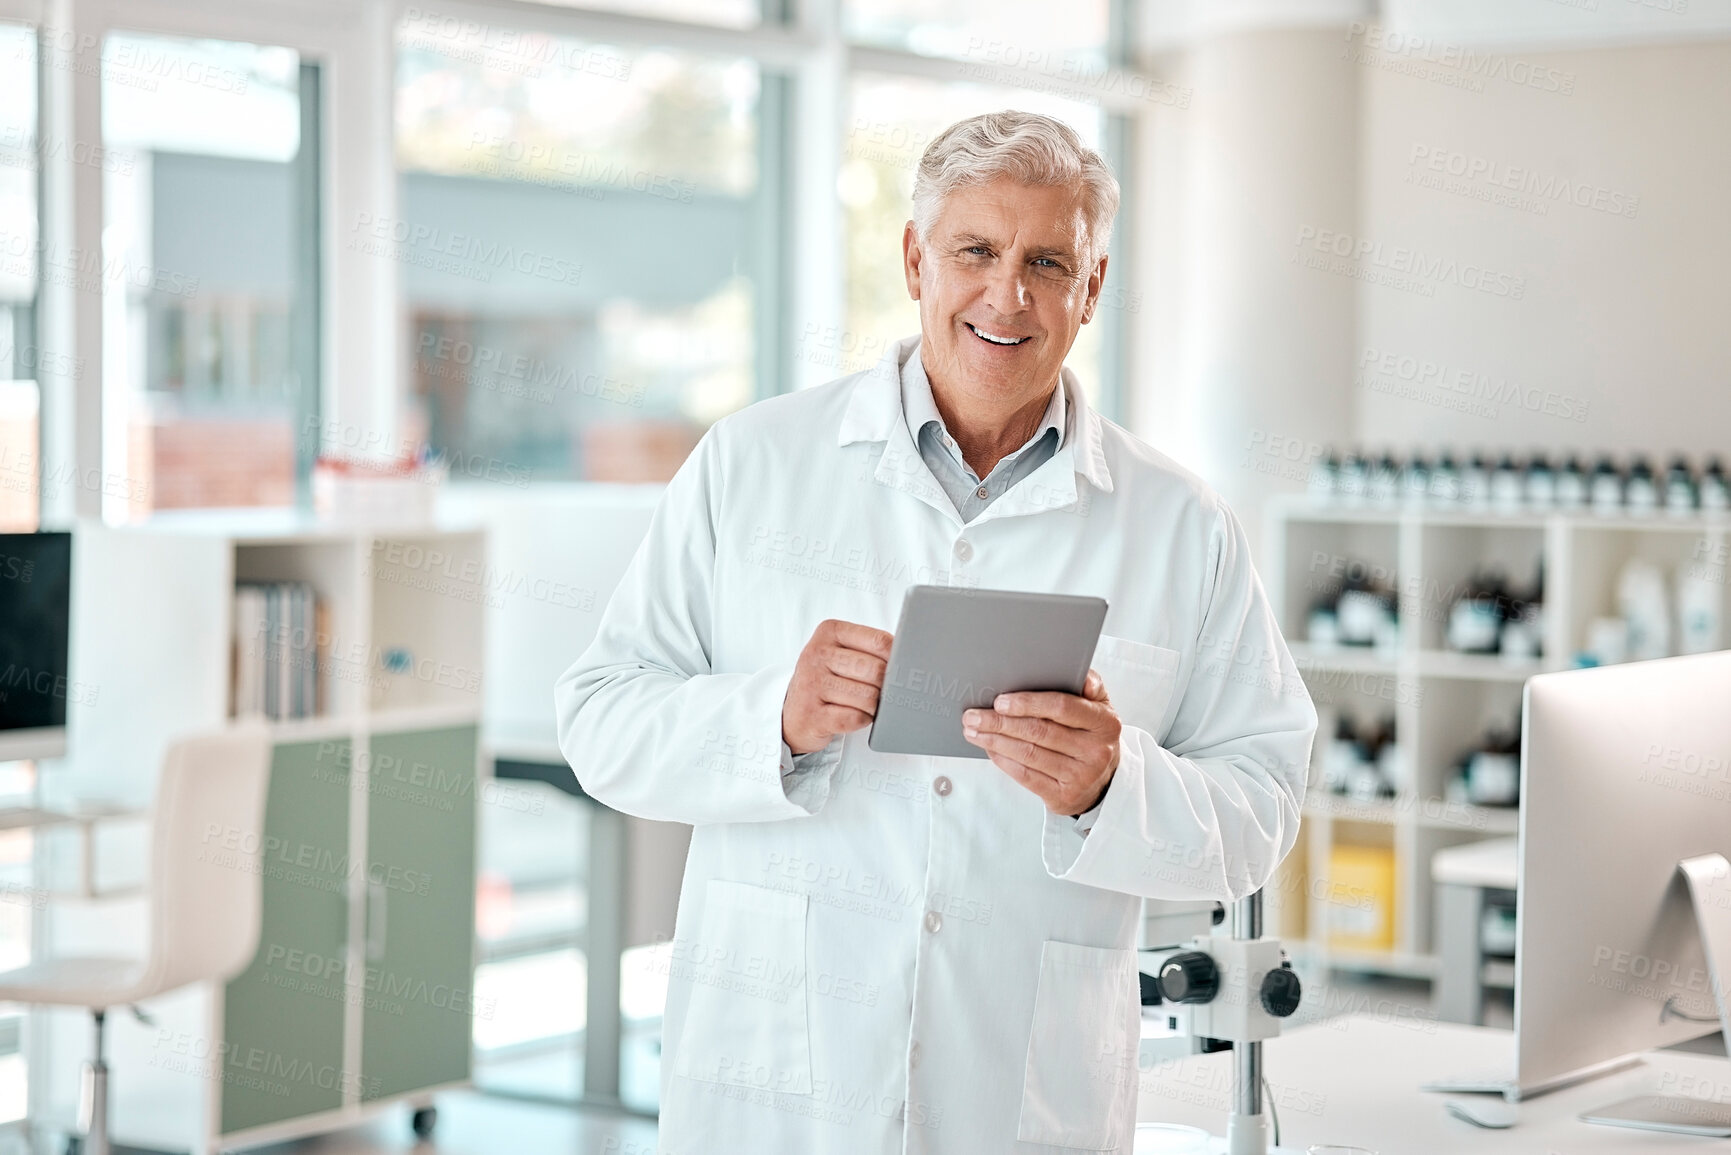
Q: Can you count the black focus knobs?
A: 2